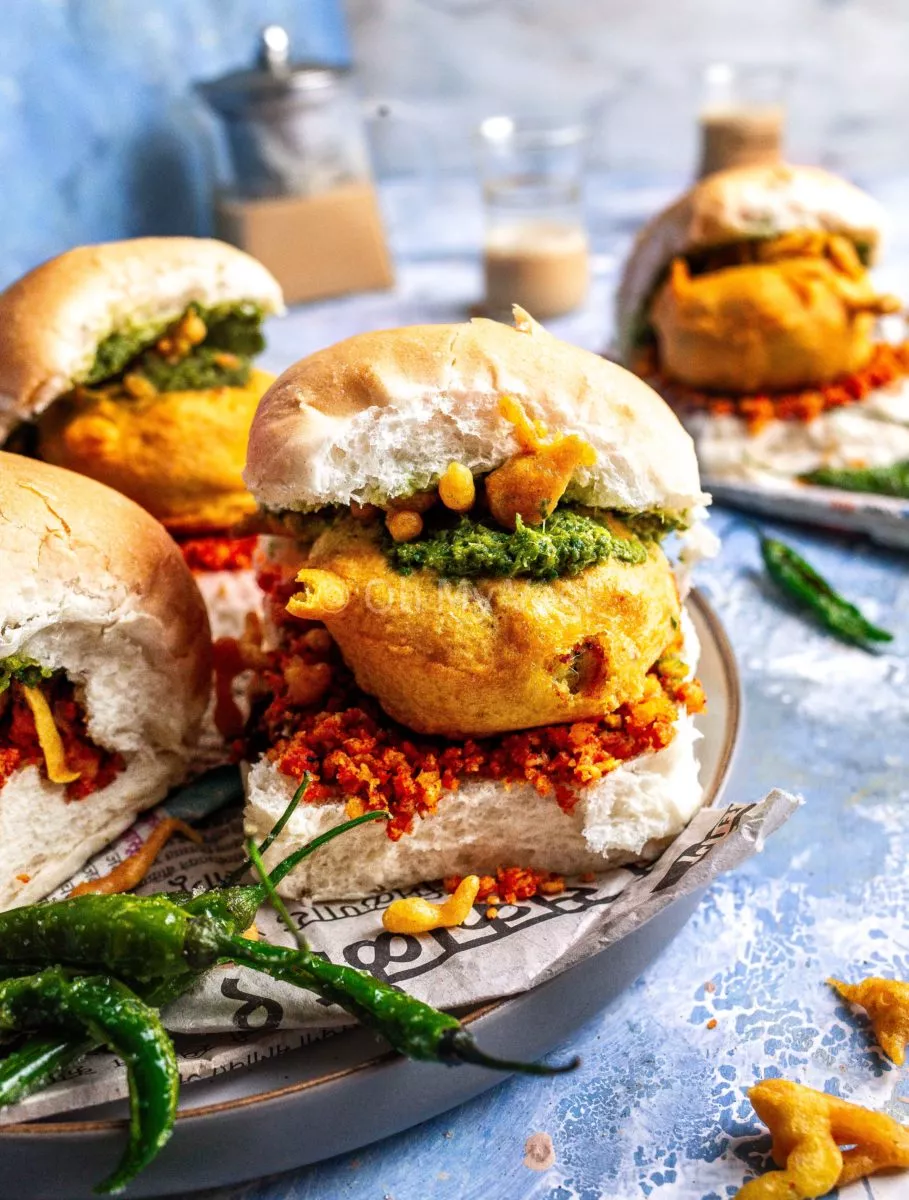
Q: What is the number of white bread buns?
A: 4